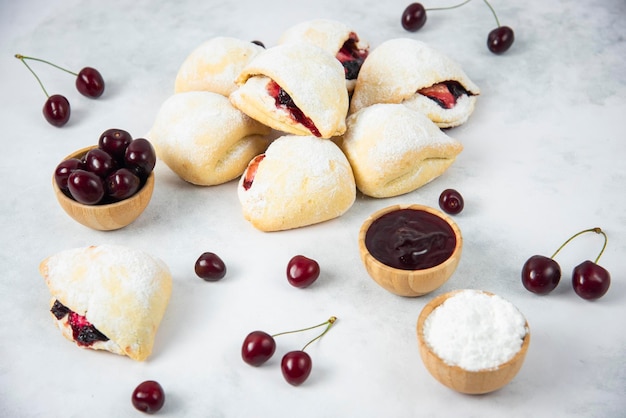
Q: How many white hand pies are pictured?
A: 8